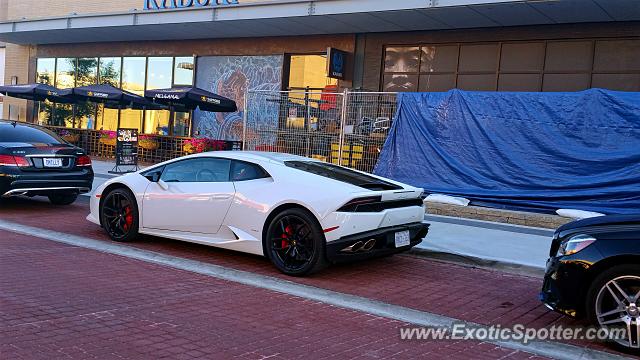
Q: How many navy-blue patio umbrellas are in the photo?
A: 3